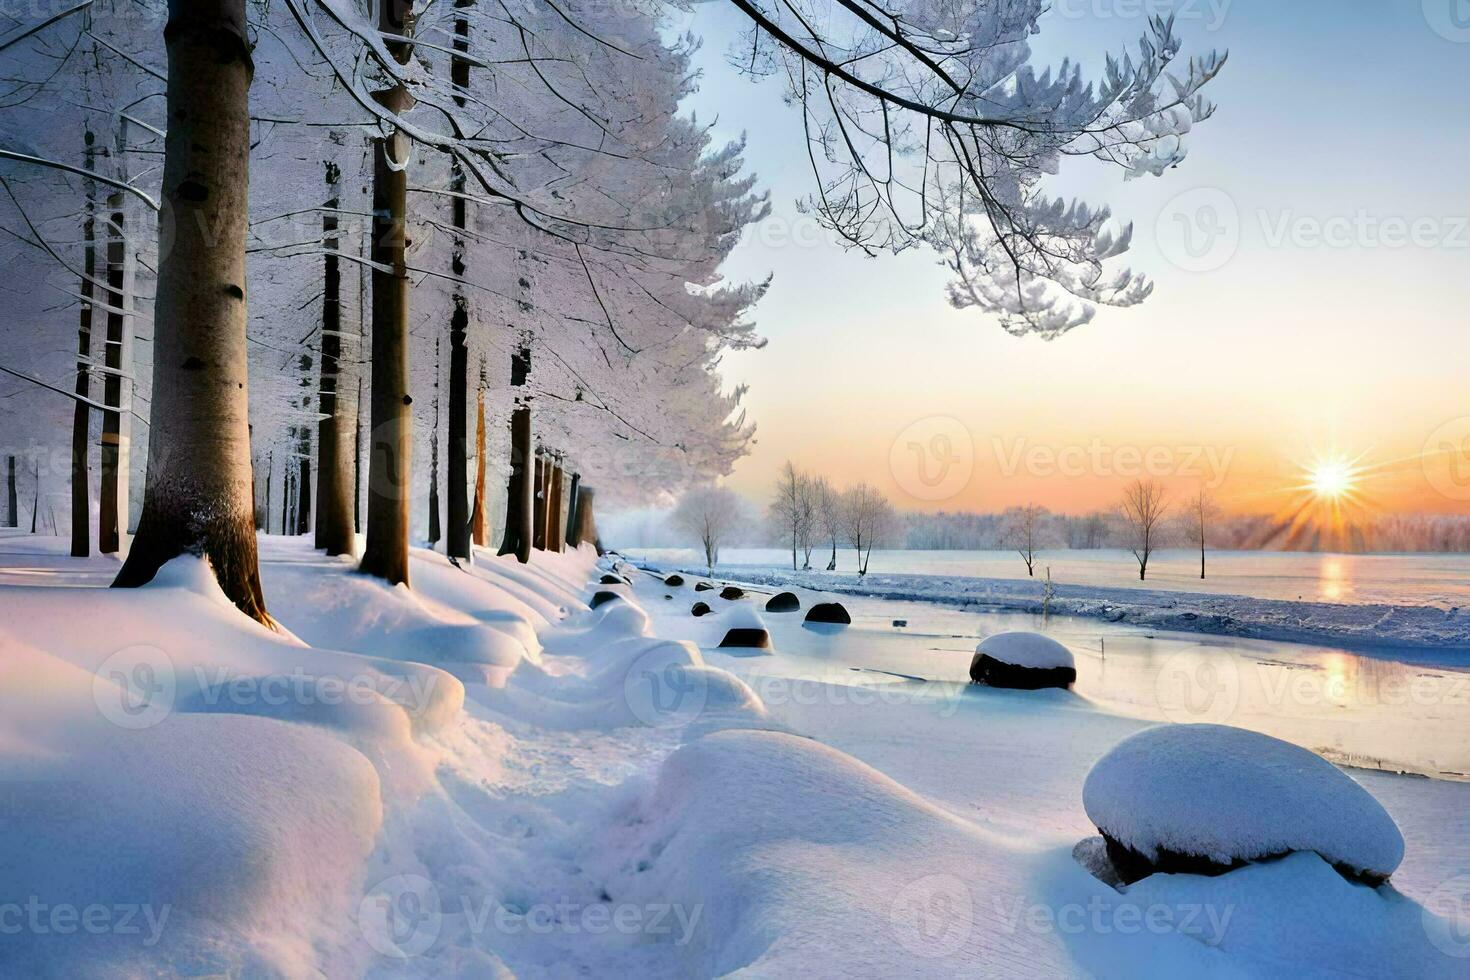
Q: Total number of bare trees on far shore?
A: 8